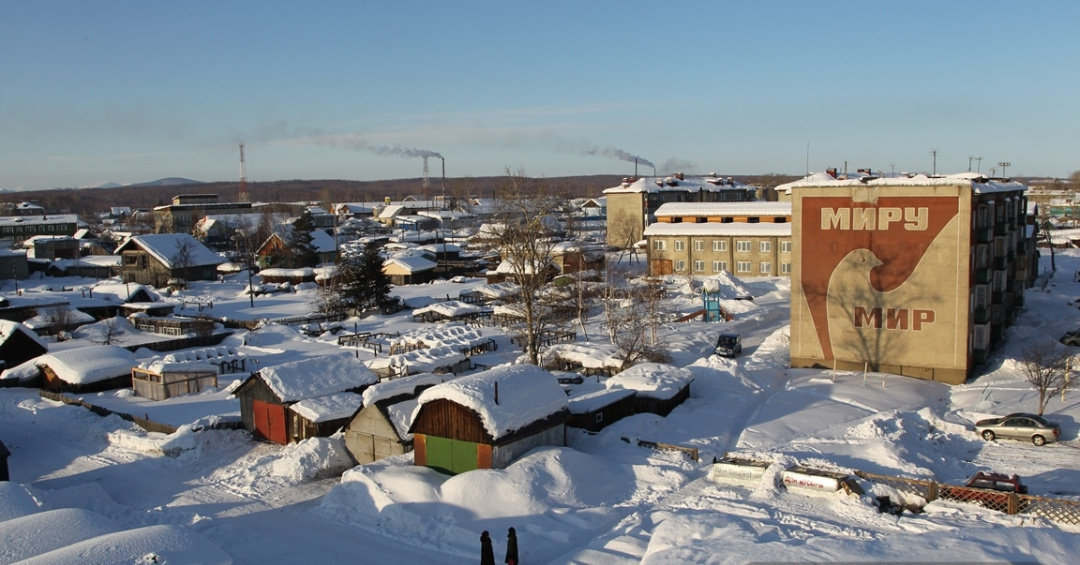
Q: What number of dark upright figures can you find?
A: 2